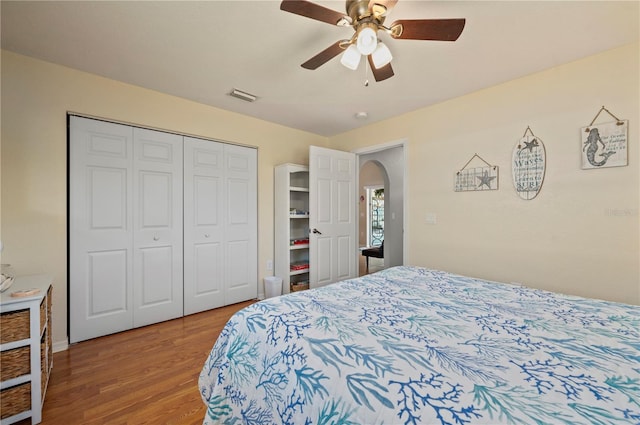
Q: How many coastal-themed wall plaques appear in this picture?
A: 3